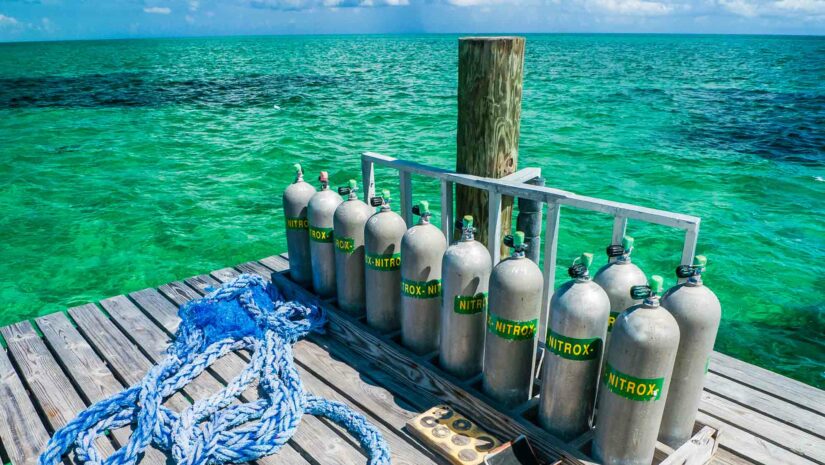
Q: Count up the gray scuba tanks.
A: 11